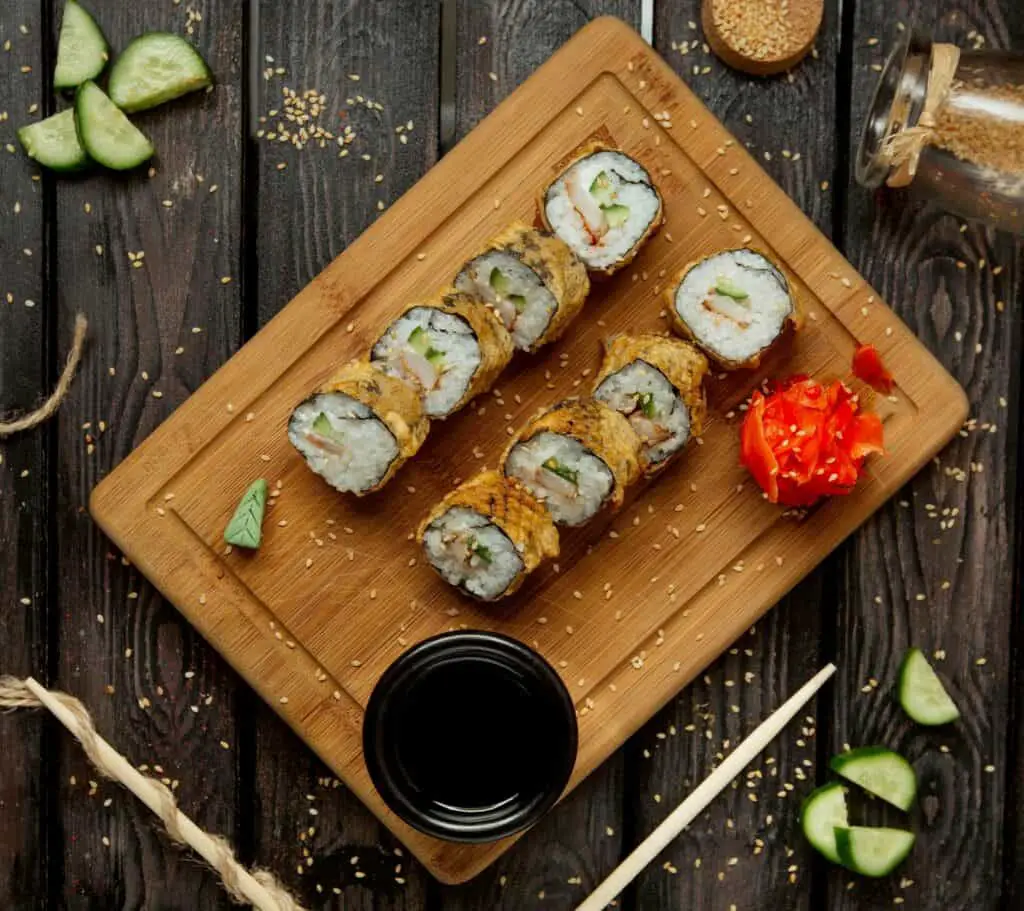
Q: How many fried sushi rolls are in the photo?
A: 8